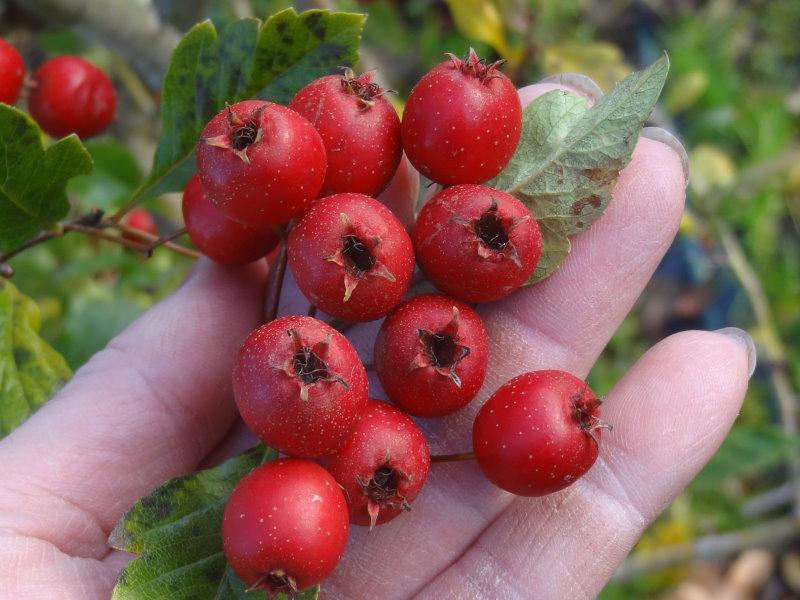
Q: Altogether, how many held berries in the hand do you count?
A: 11